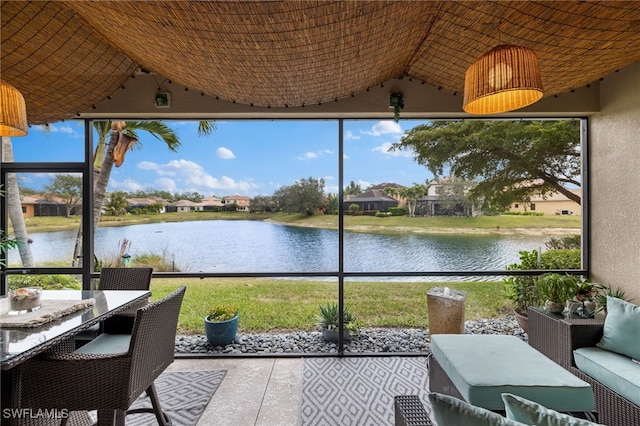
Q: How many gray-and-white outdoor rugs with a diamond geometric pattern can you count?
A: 2